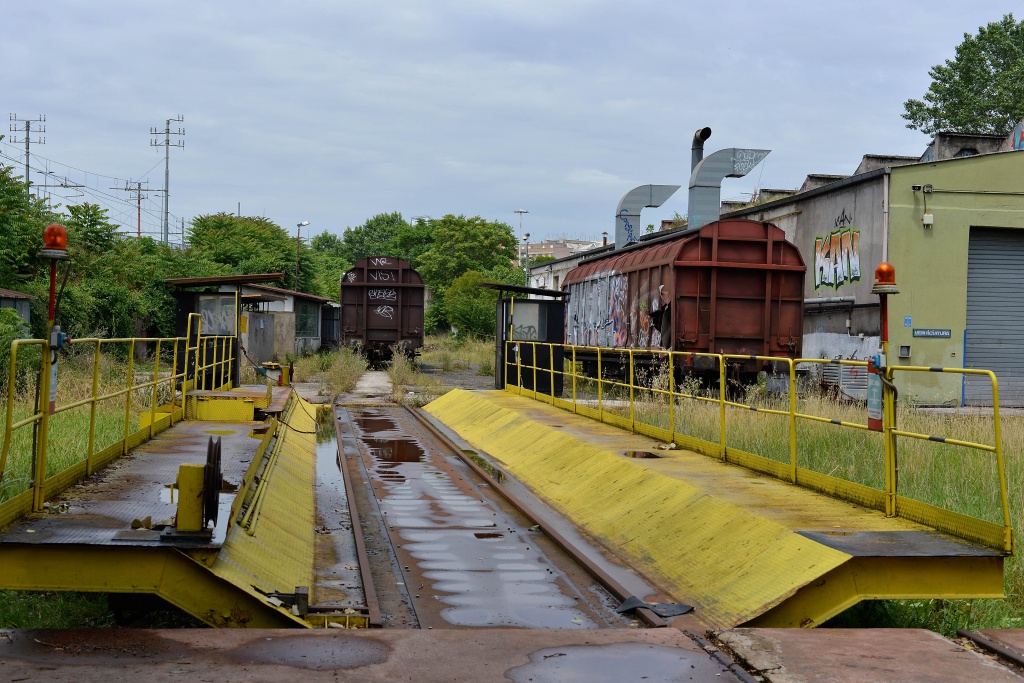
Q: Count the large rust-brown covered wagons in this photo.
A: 2